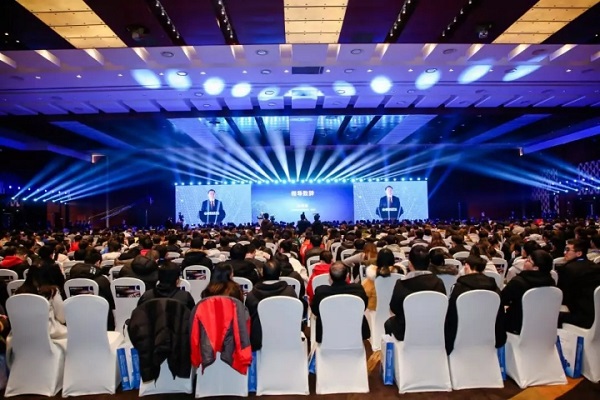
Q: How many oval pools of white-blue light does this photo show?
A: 11